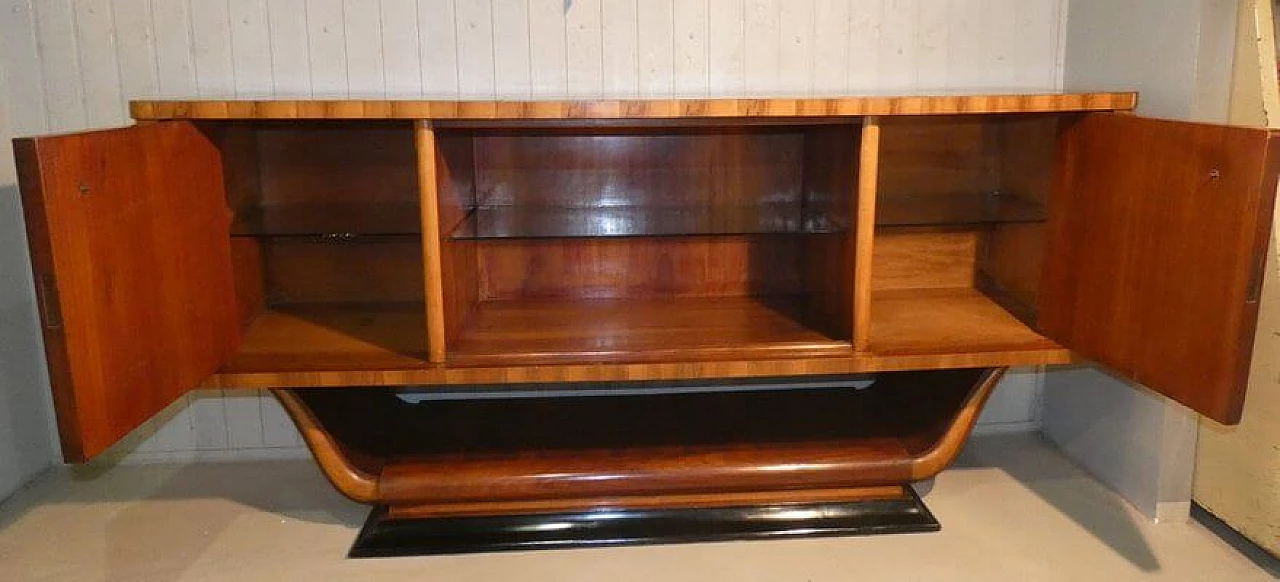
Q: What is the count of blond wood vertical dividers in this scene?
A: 2